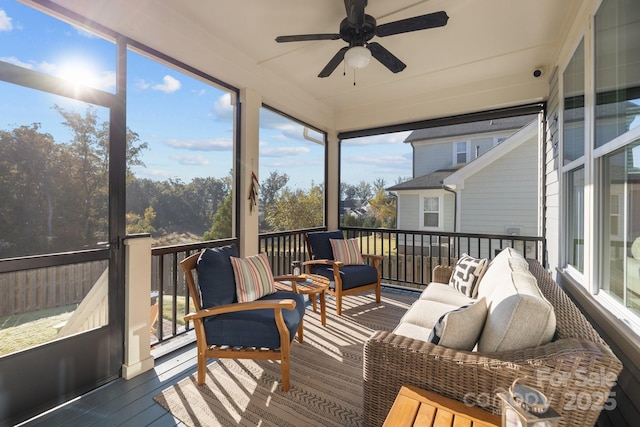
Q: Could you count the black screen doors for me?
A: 1